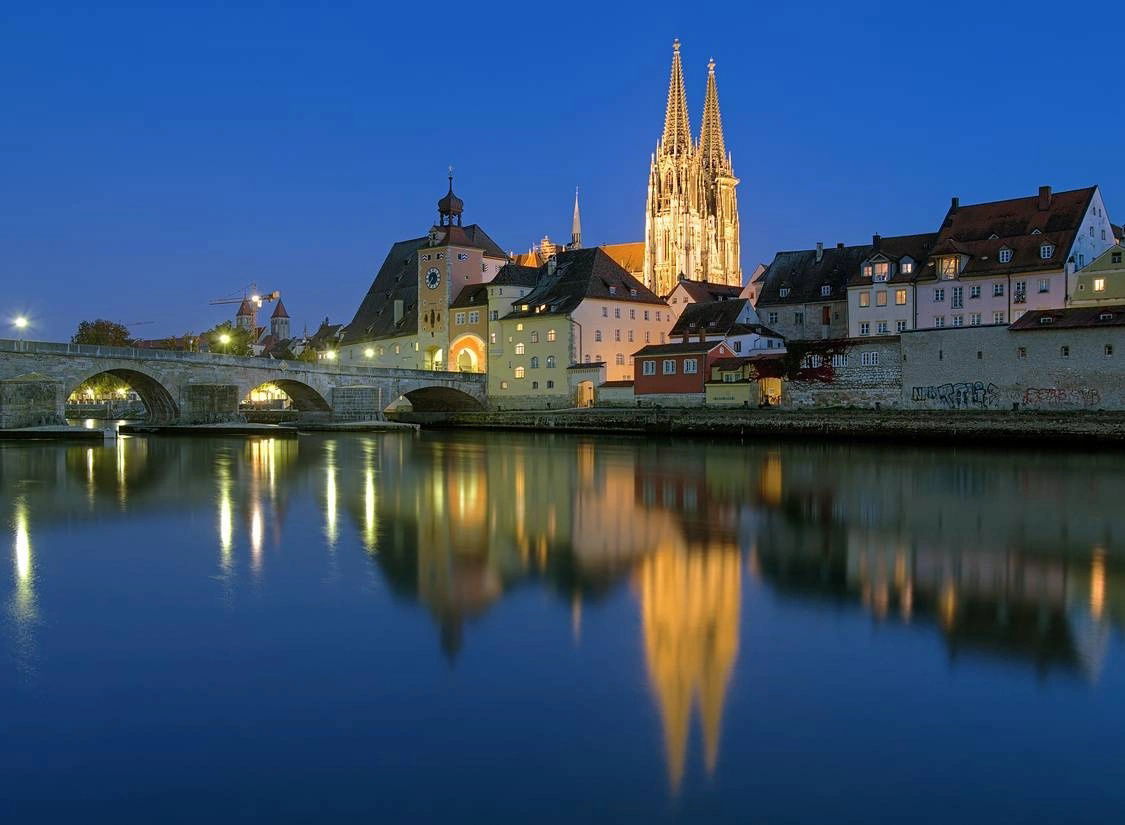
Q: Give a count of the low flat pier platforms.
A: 3